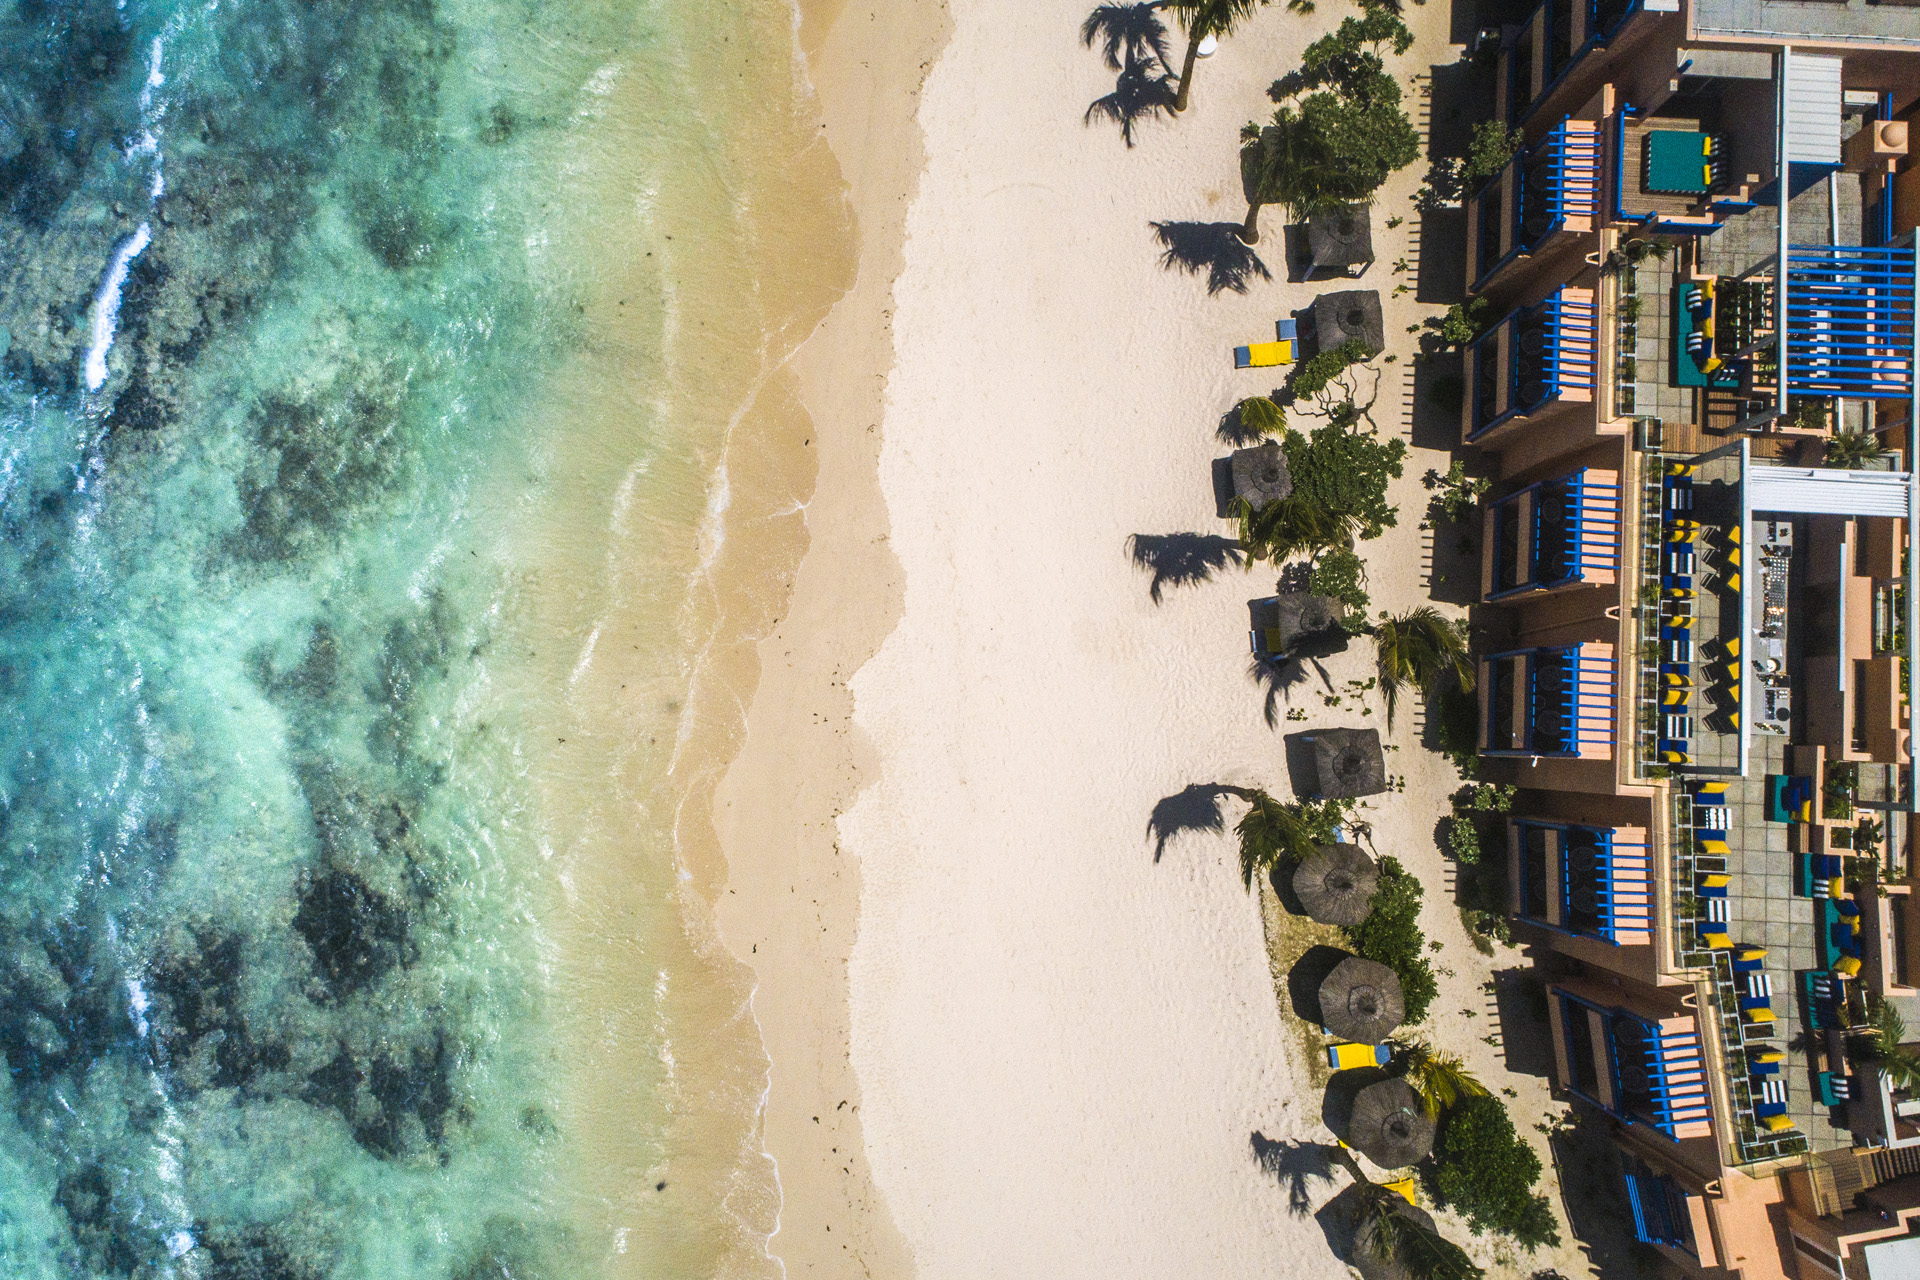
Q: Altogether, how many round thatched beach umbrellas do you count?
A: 4